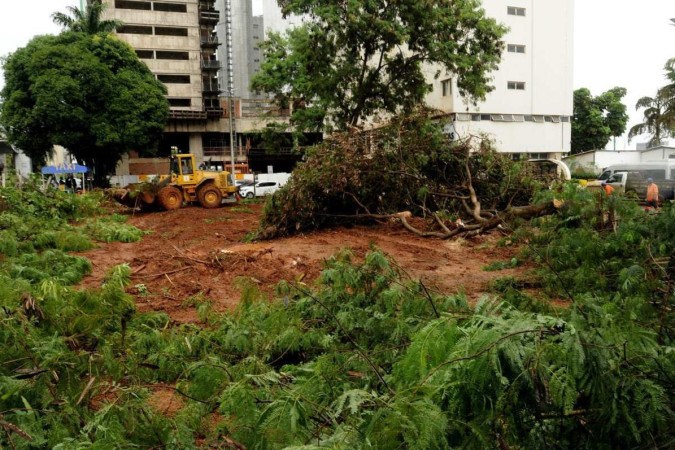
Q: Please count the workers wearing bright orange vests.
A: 2